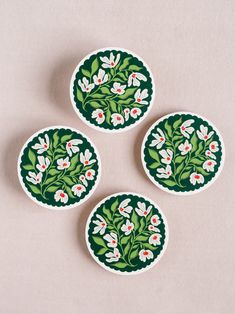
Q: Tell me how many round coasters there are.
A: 4